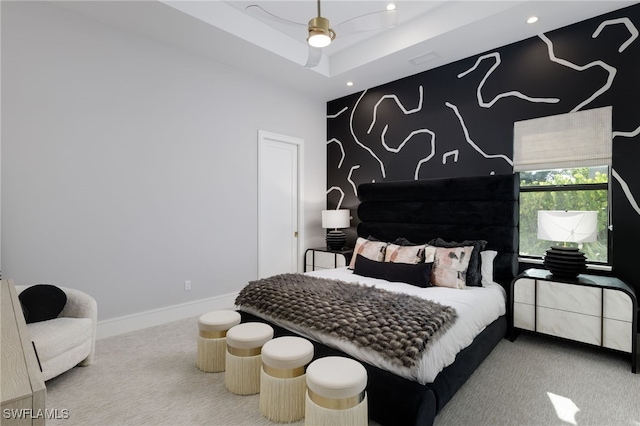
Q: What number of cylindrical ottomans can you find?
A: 4